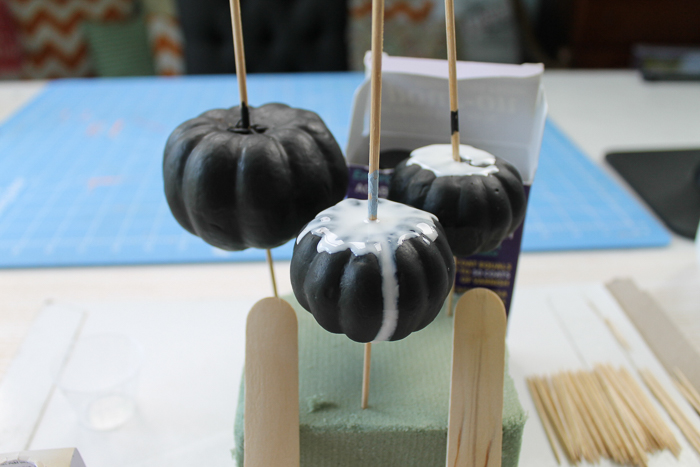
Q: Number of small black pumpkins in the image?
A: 3